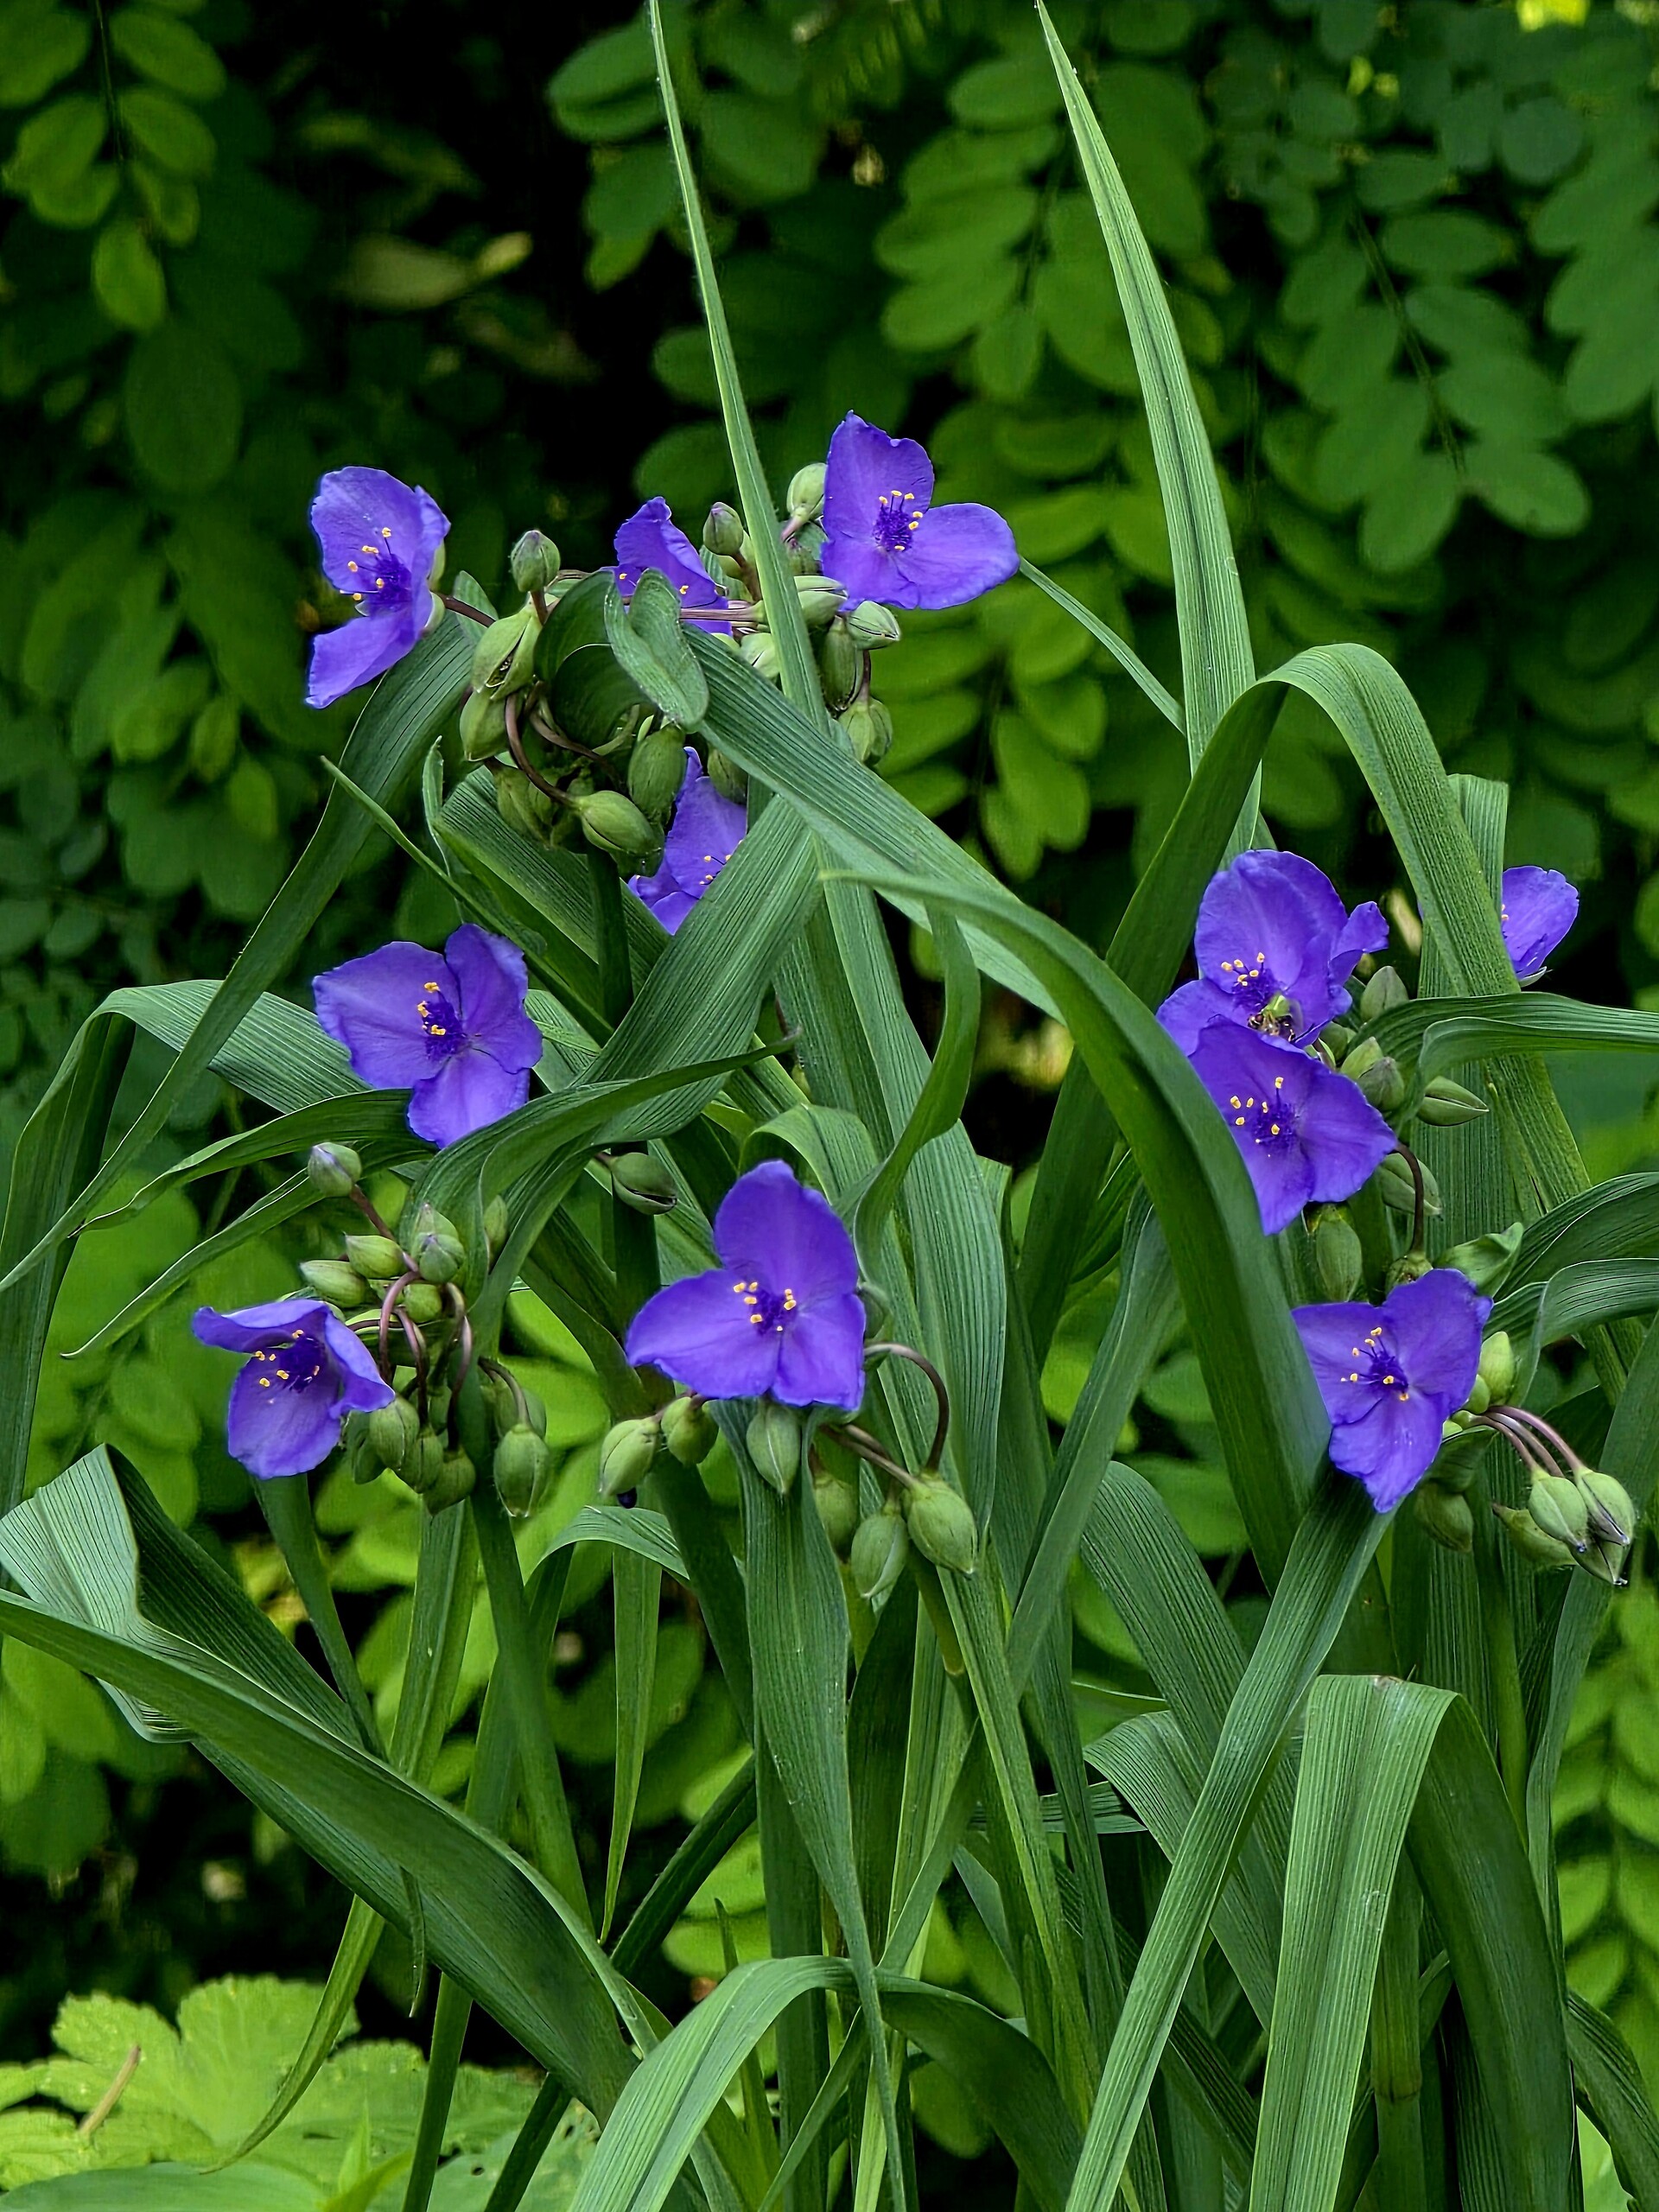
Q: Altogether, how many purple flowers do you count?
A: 11